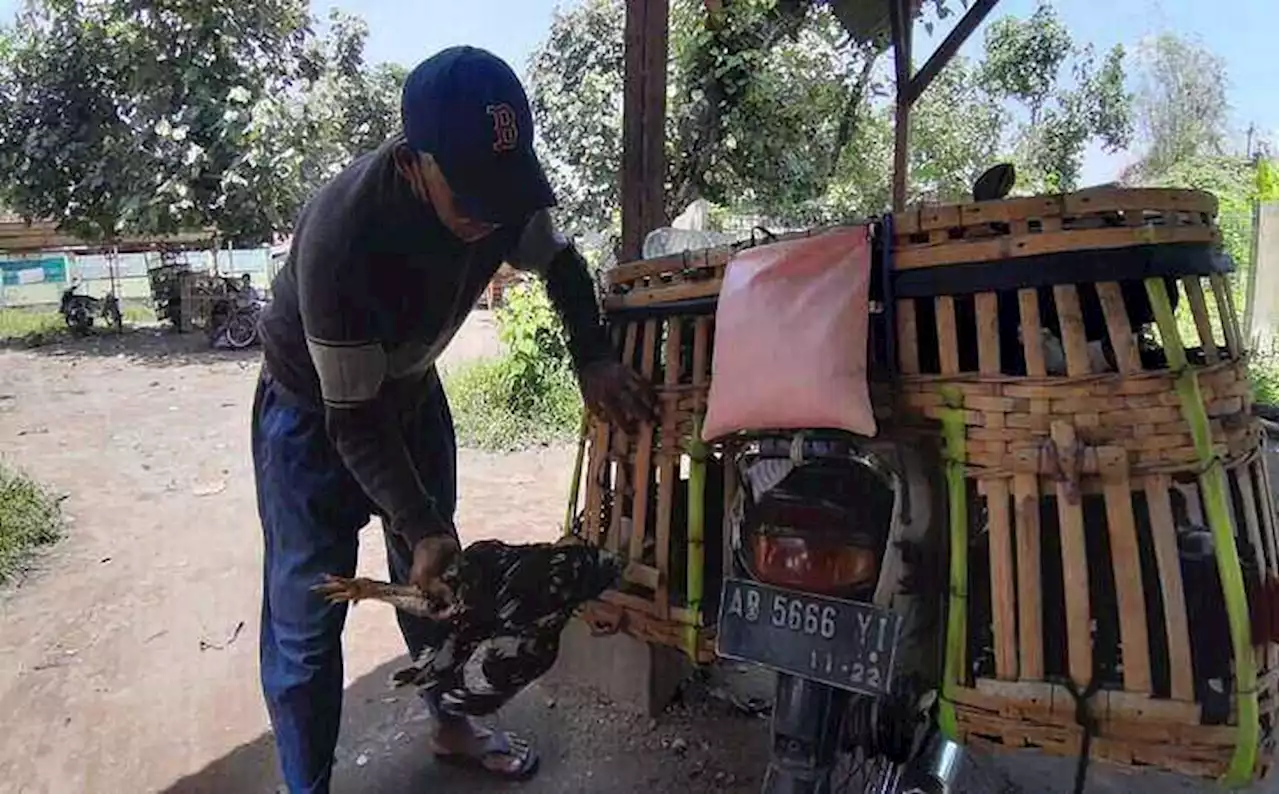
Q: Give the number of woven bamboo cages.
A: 2